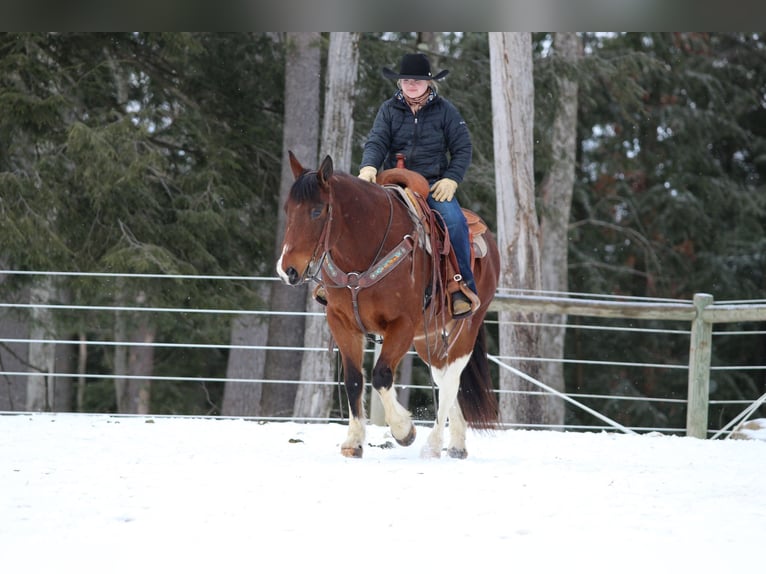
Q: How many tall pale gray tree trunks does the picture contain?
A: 4